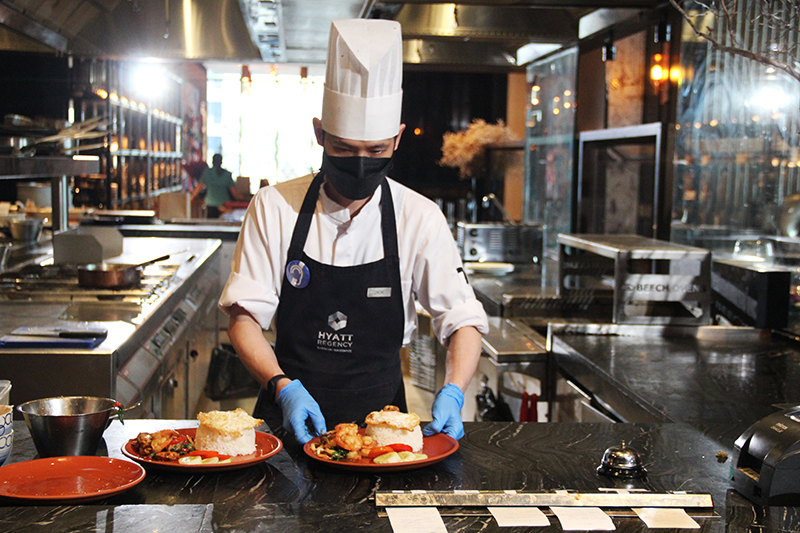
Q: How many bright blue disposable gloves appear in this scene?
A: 2